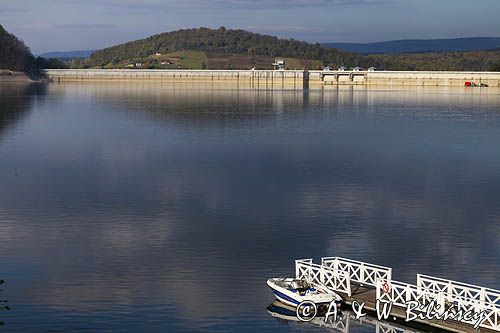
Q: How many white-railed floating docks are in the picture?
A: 1